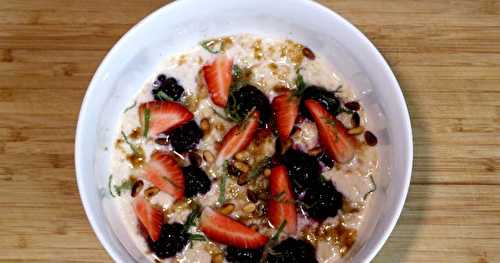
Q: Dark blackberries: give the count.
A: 10